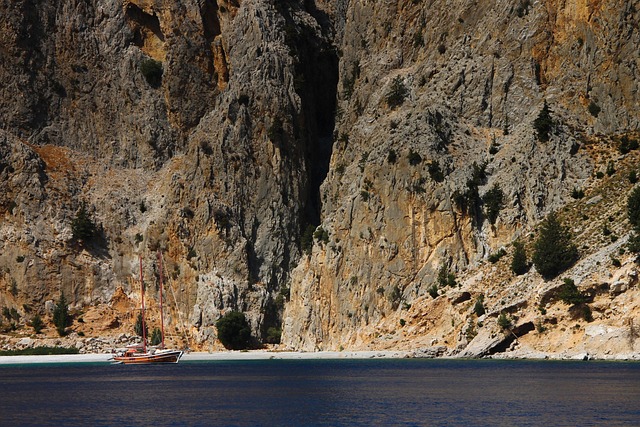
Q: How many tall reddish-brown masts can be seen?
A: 2